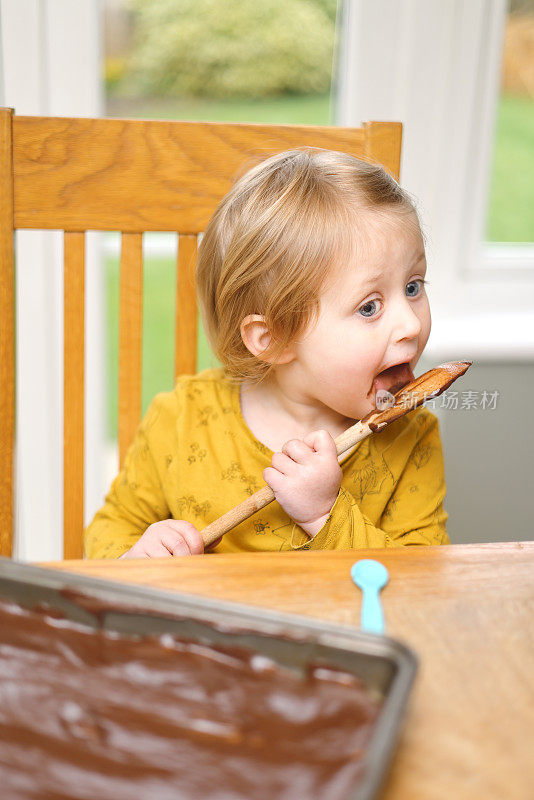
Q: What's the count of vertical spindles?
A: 3